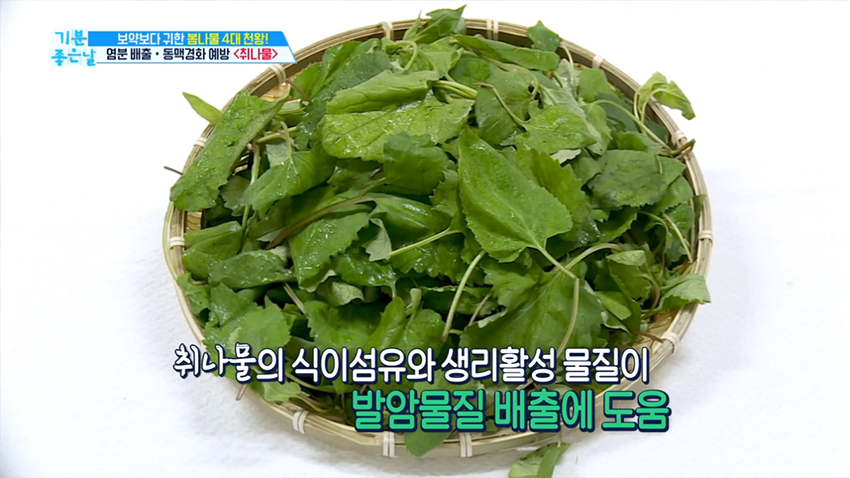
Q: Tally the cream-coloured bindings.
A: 12